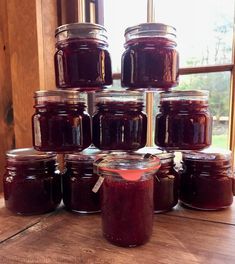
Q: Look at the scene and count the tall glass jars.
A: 1